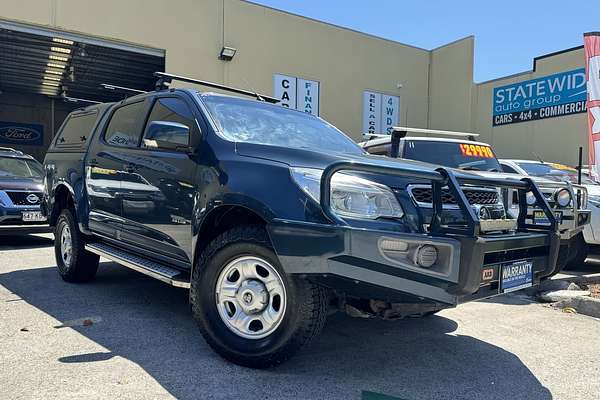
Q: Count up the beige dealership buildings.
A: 1